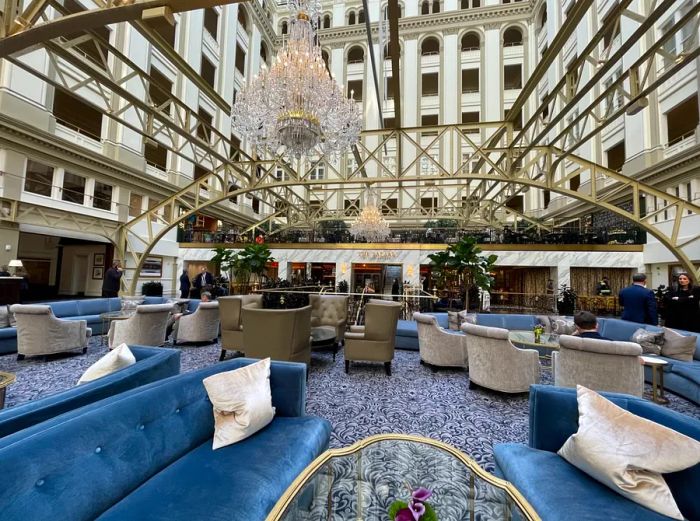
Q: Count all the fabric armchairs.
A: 6